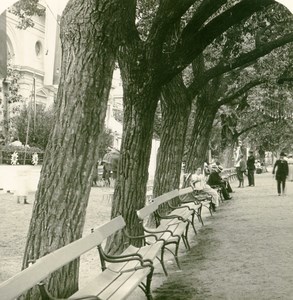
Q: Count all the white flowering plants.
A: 2